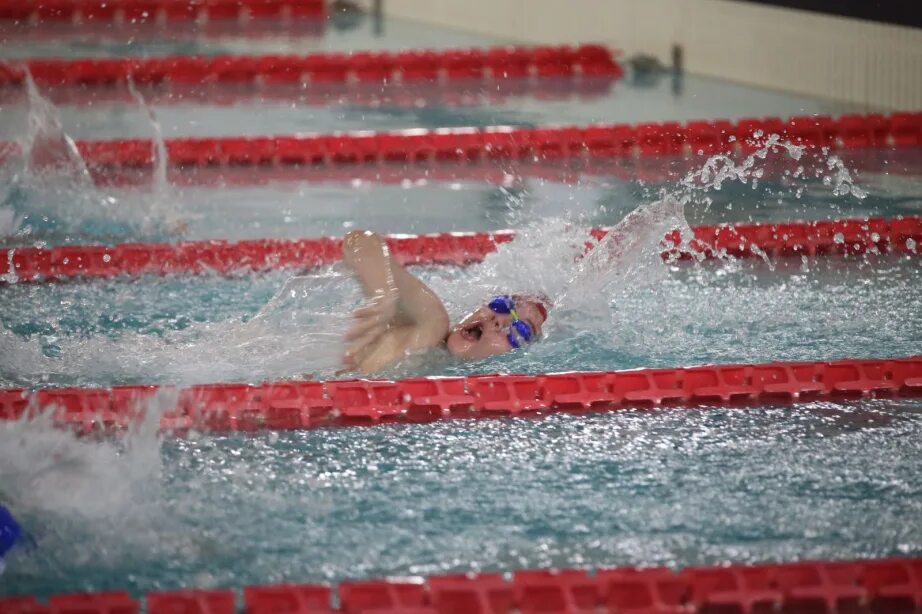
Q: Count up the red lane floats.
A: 6